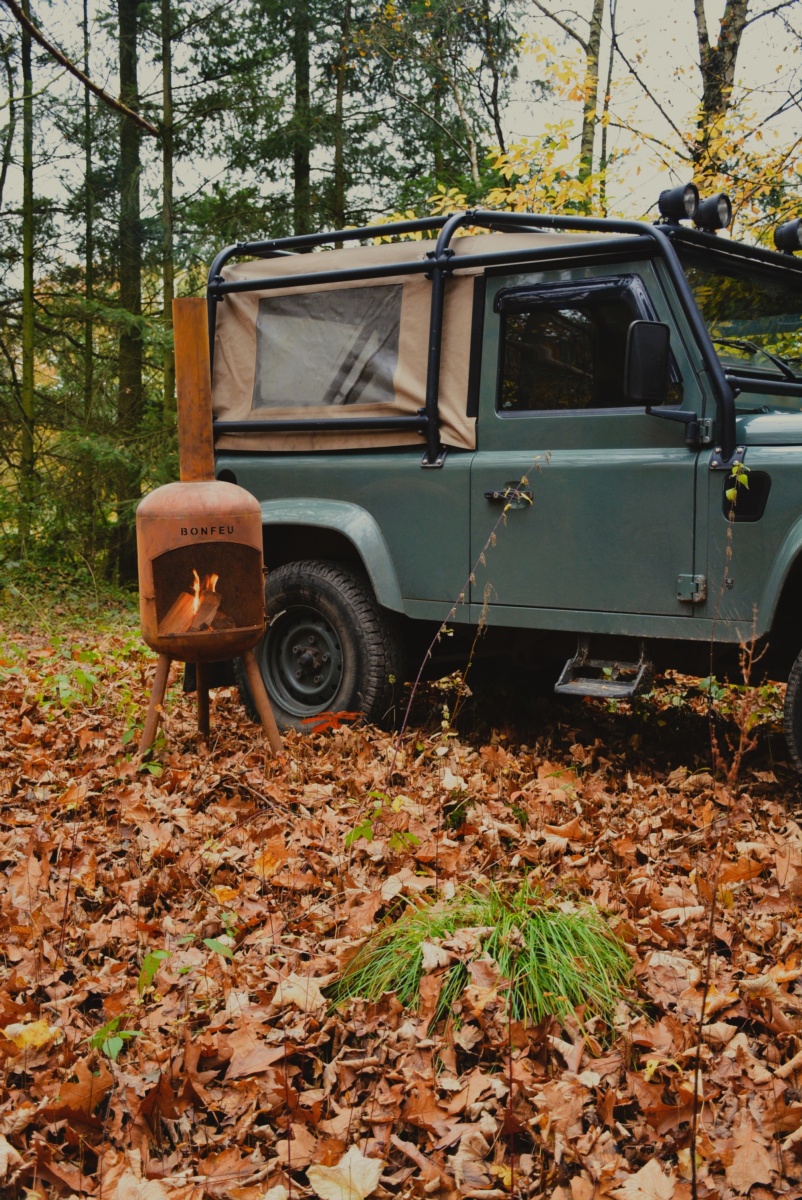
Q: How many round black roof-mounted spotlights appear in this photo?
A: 3